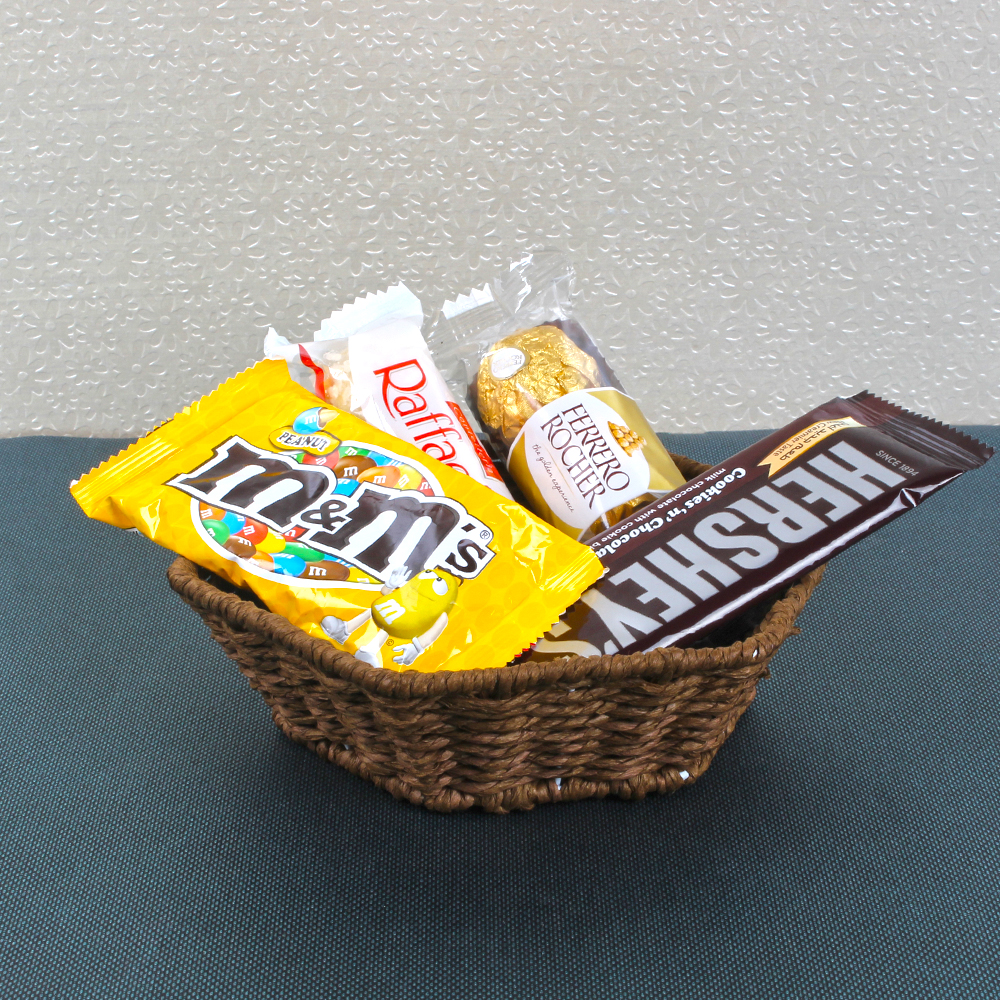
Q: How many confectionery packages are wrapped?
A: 4